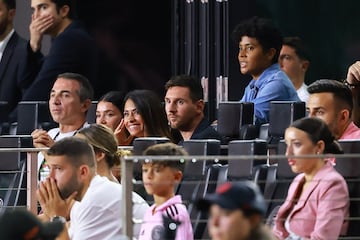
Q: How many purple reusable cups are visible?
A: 0